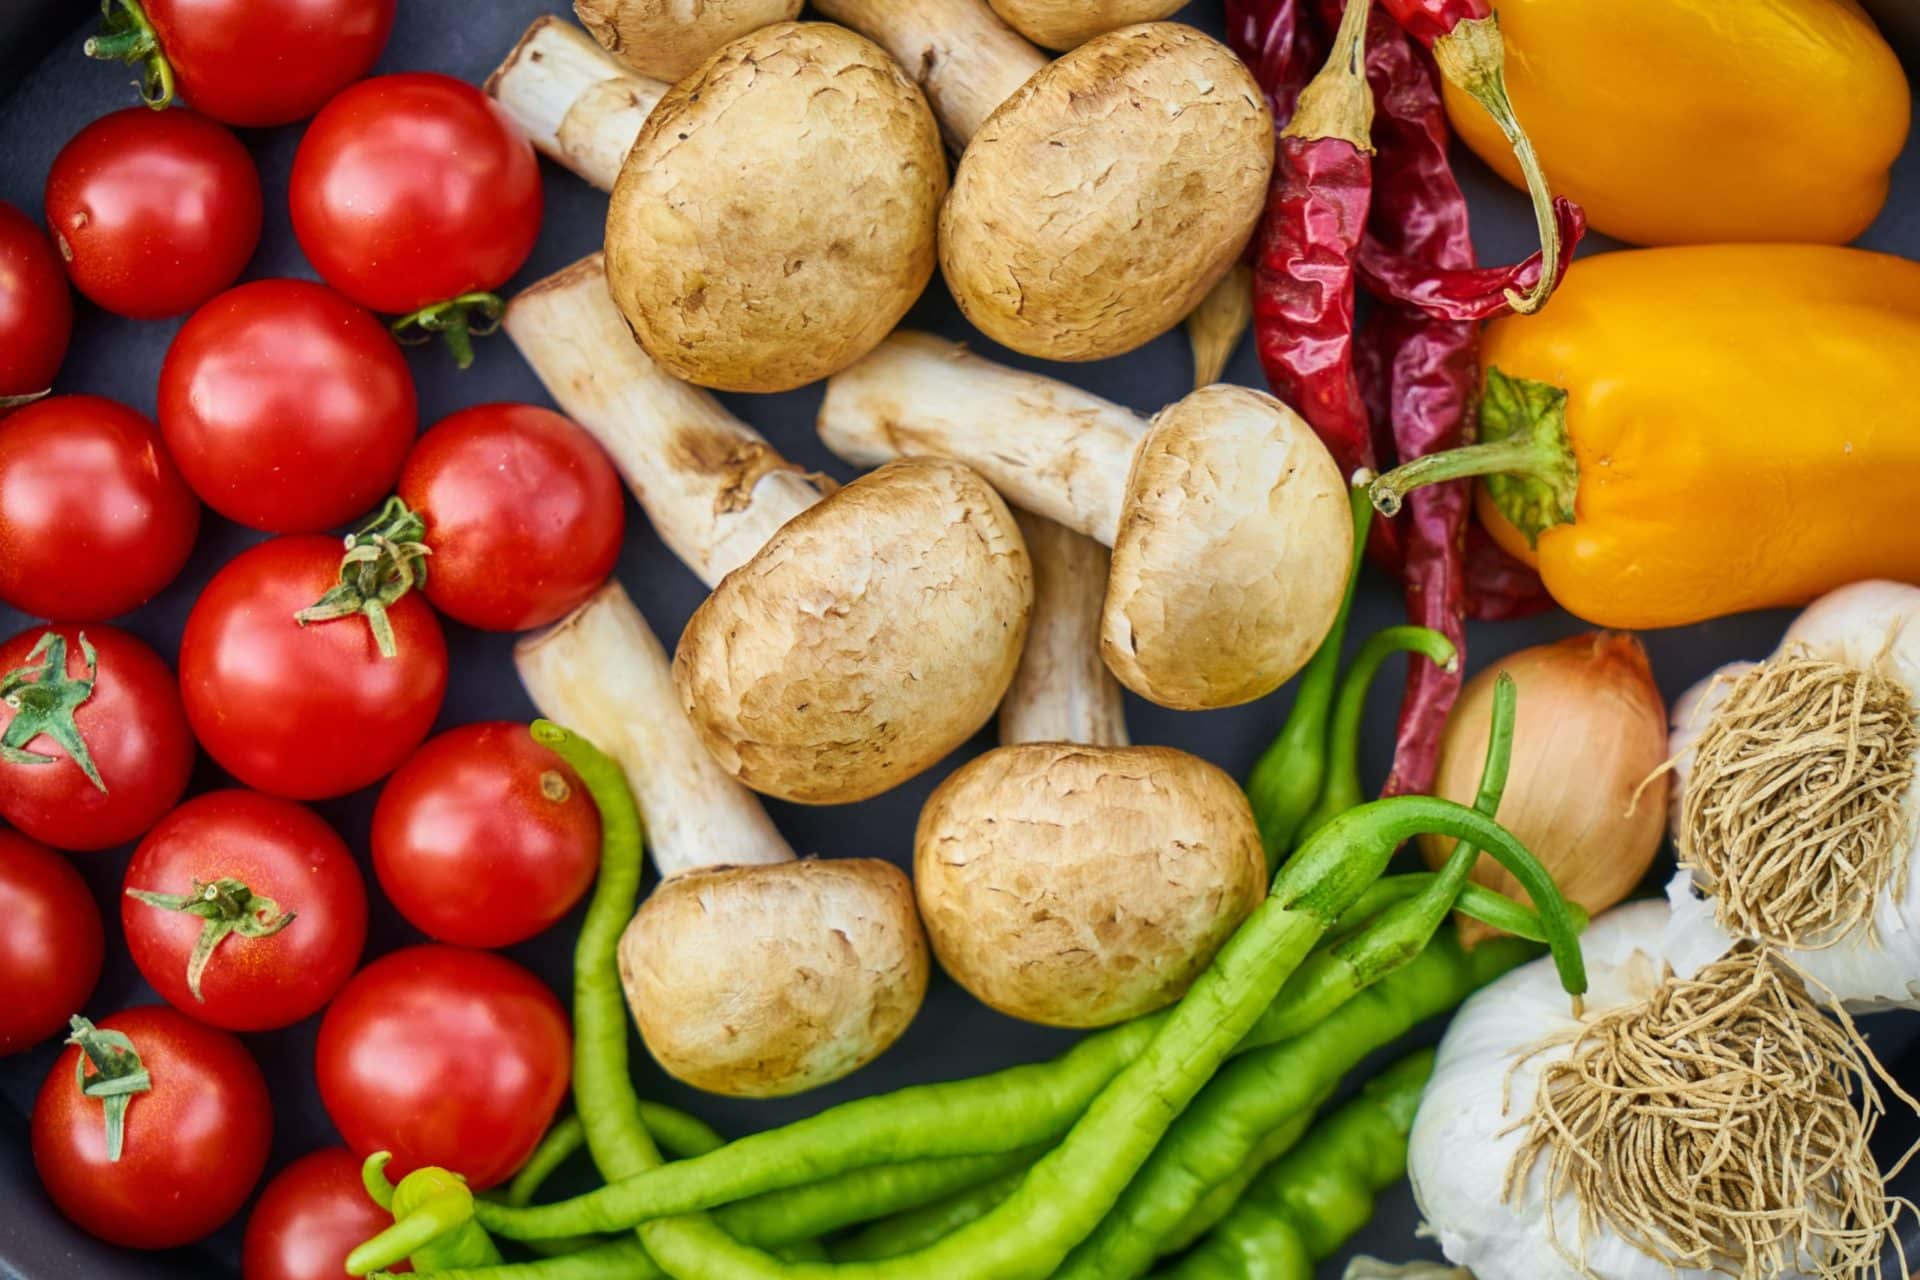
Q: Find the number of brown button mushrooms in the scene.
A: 8